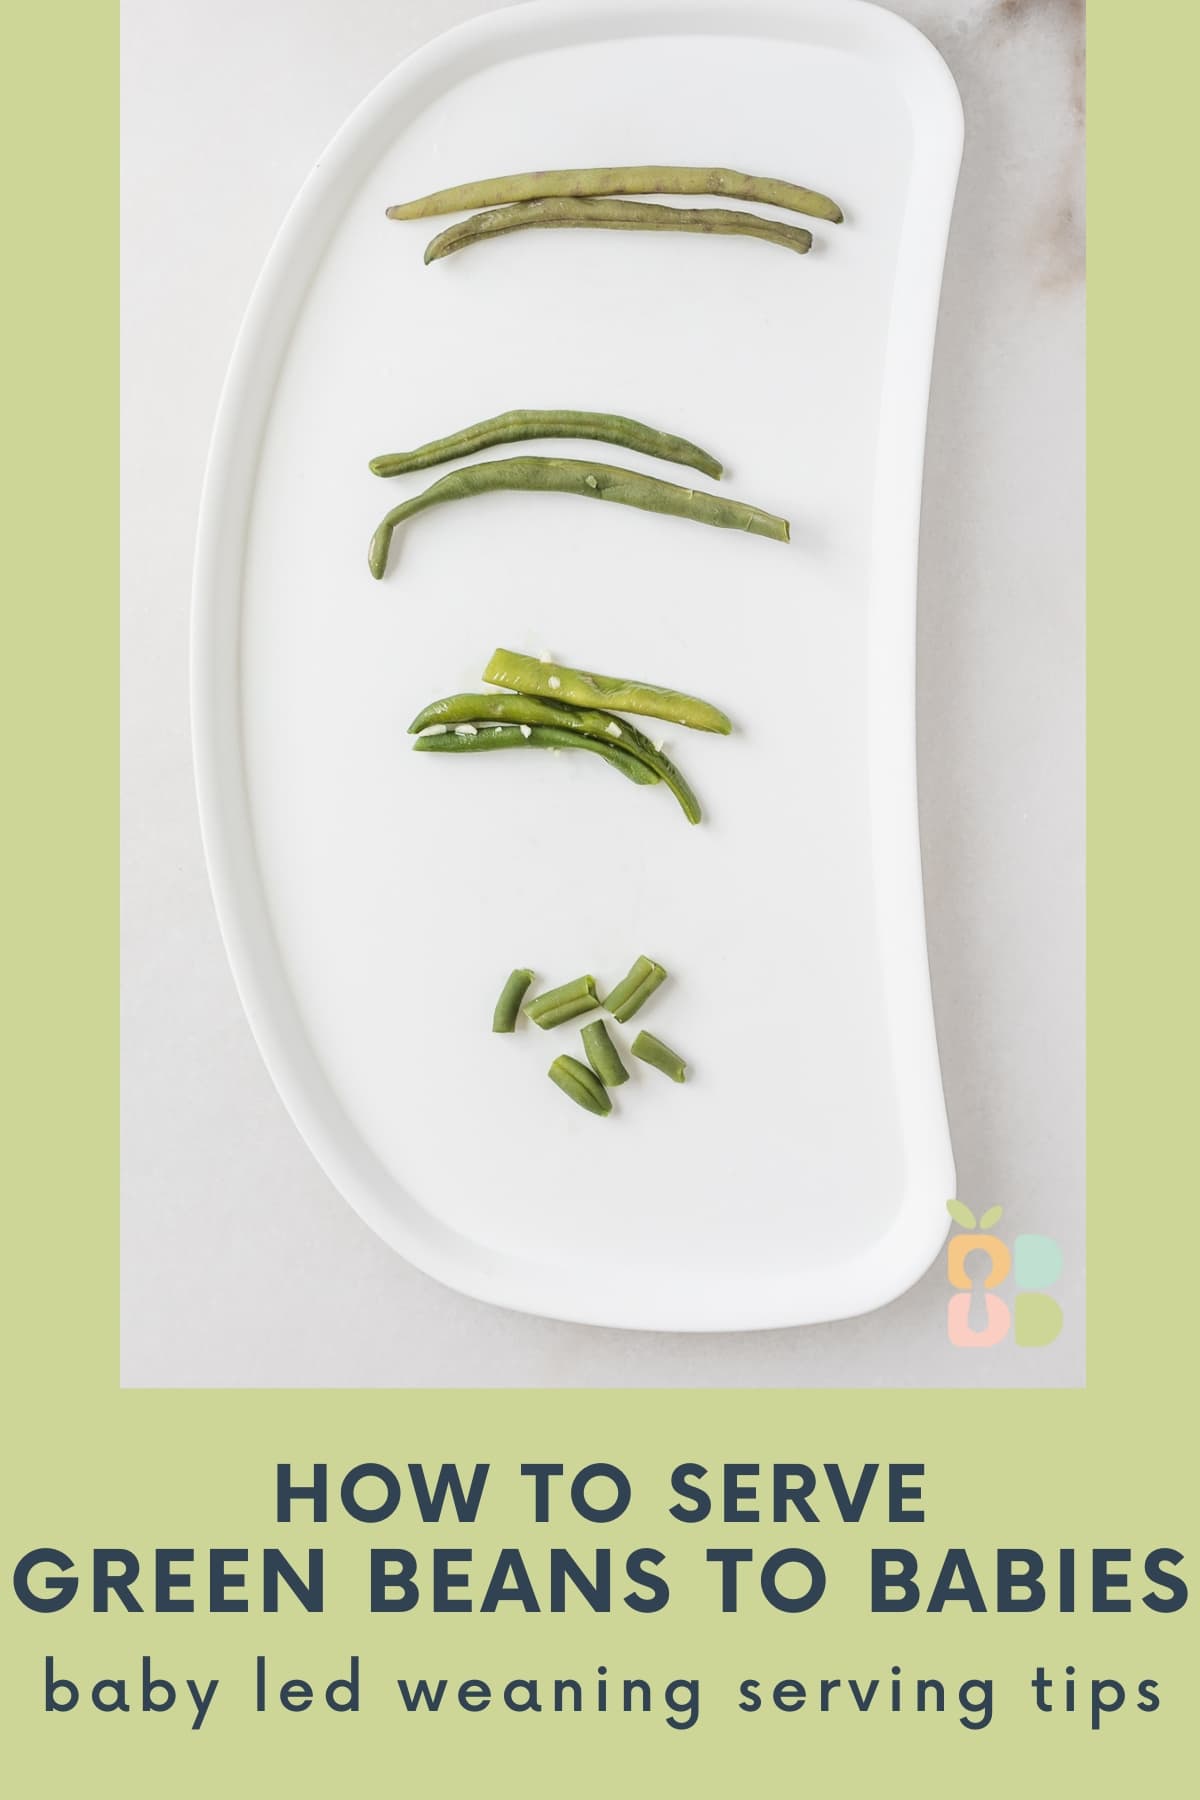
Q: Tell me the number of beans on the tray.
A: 13